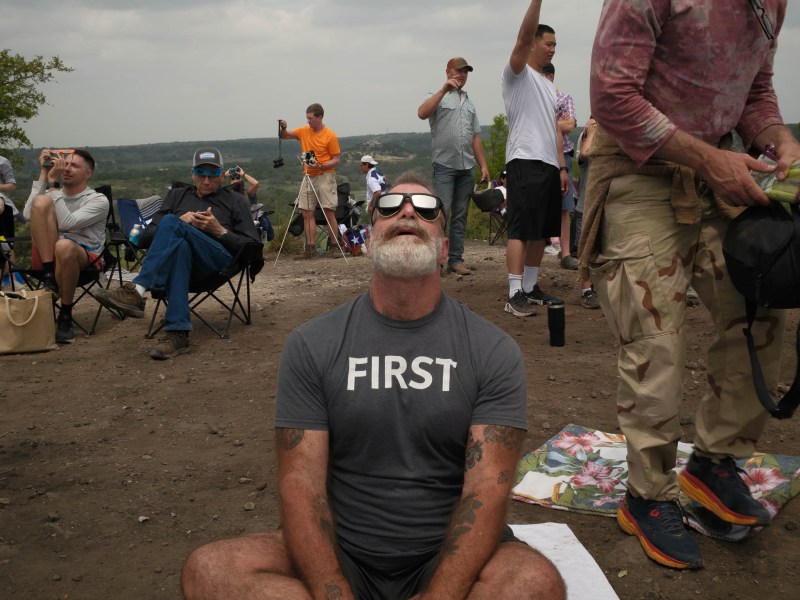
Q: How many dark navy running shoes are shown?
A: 2